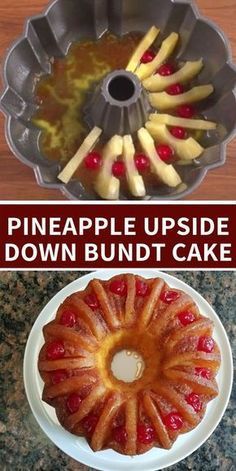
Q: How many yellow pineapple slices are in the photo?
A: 10